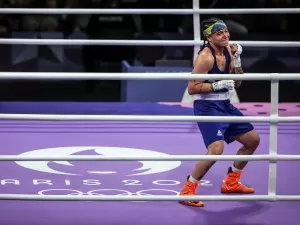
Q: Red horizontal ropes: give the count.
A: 0